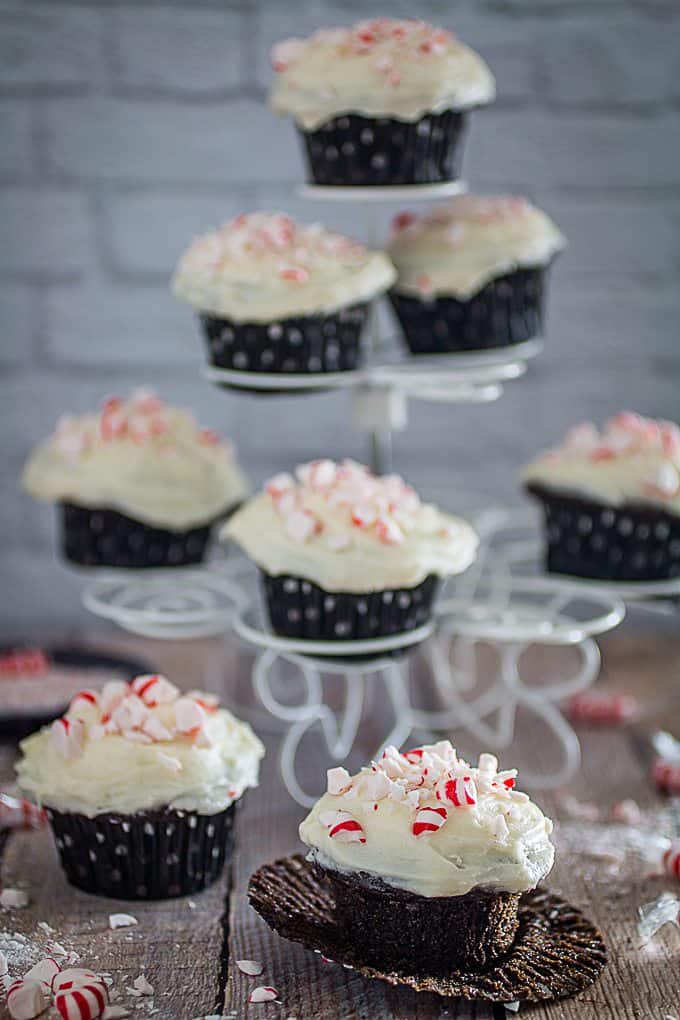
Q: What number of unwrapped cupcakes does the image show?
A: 1